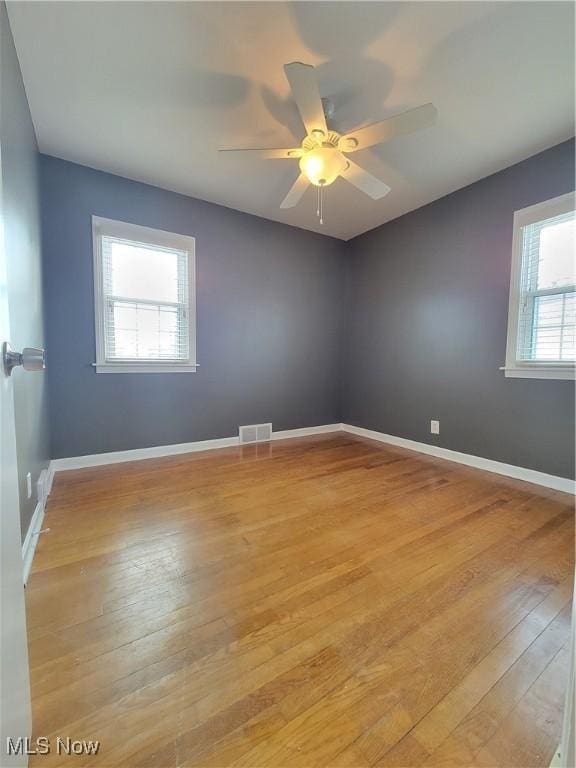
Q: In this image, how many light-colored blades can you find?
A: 5